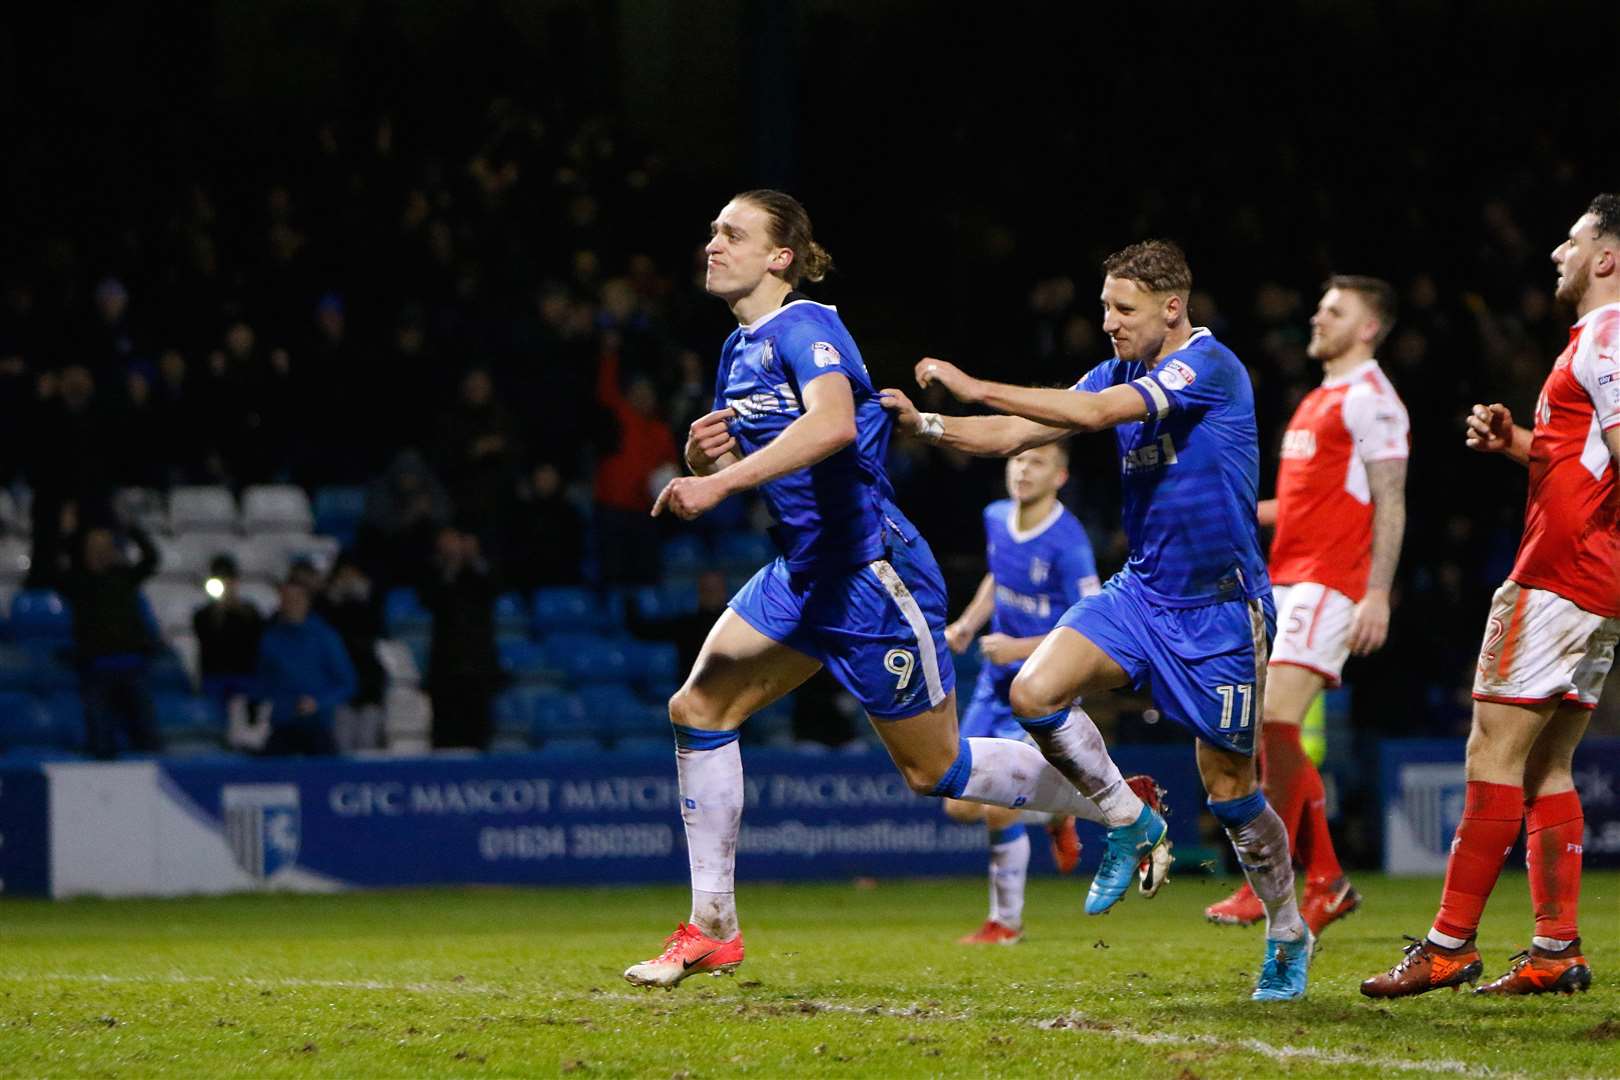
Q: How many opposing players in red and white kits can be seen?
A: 2